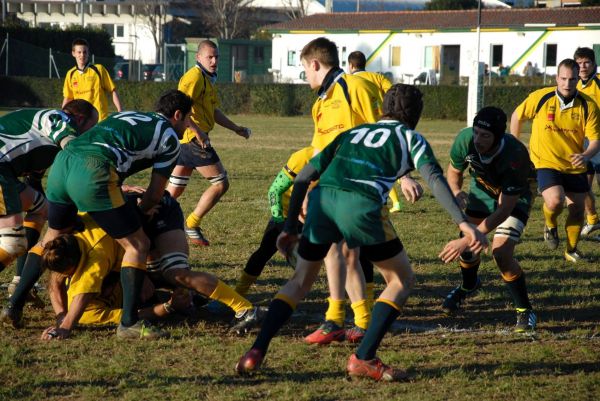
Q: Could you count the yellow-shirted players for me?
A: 8